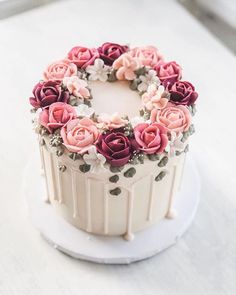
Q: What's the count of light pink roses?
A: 4